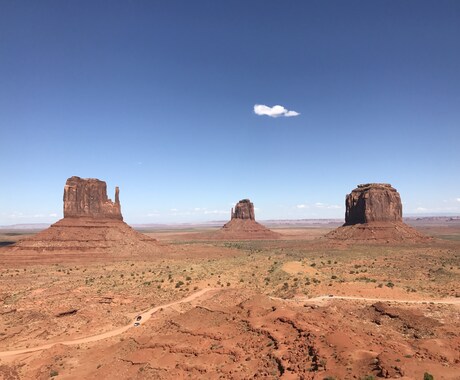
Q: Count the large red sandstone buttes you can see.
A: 3